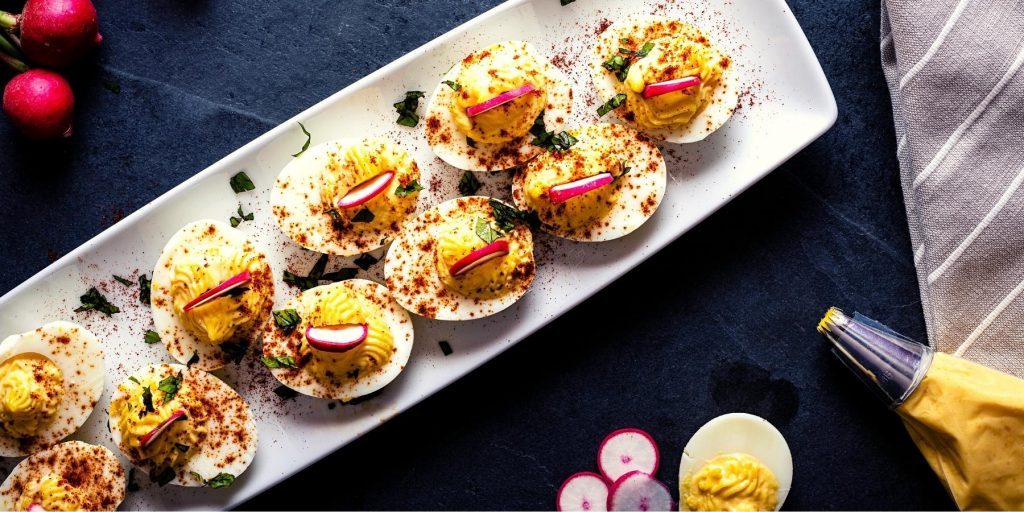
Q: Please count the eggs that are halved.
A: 11